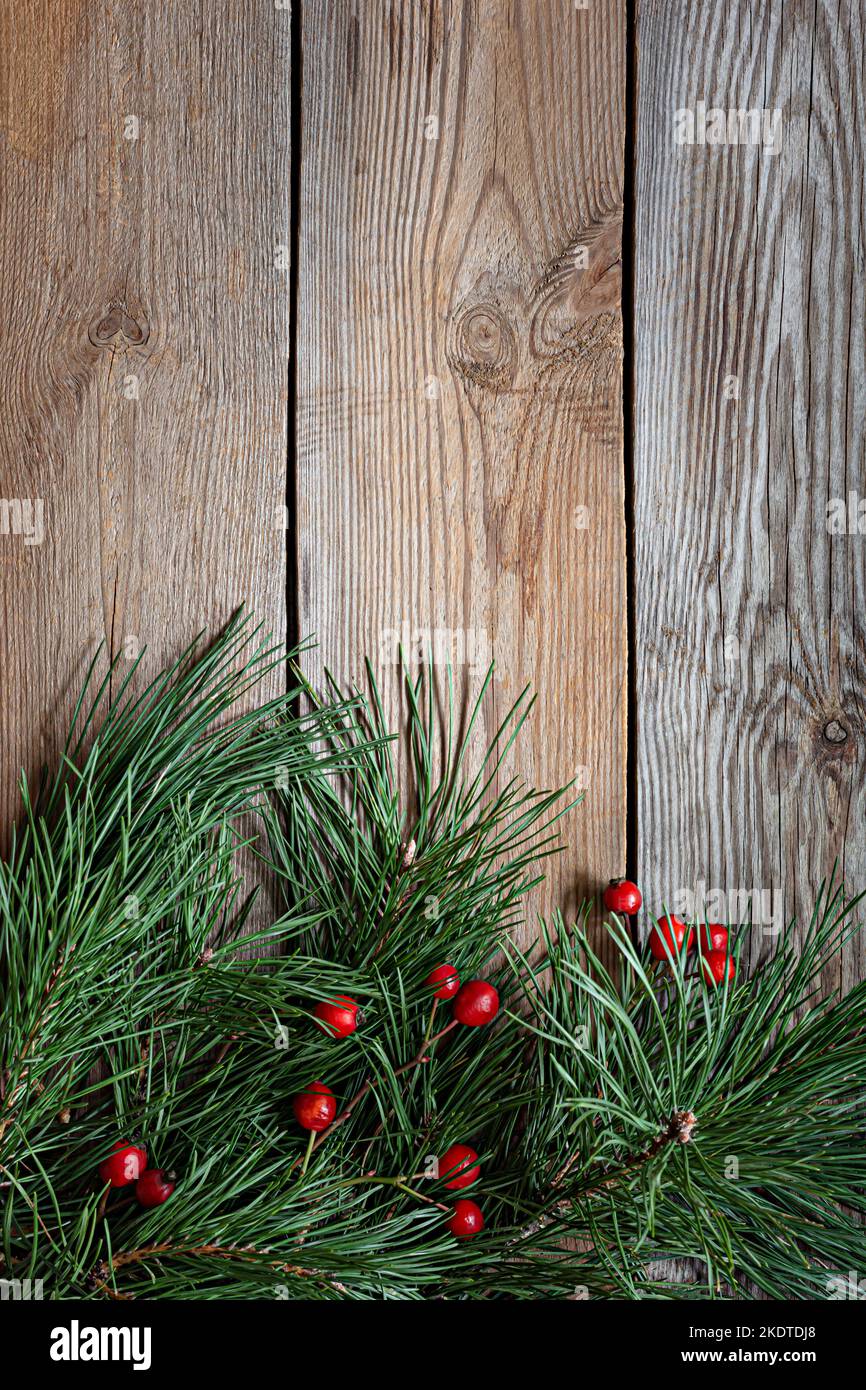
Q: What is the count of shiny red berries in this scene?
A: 12